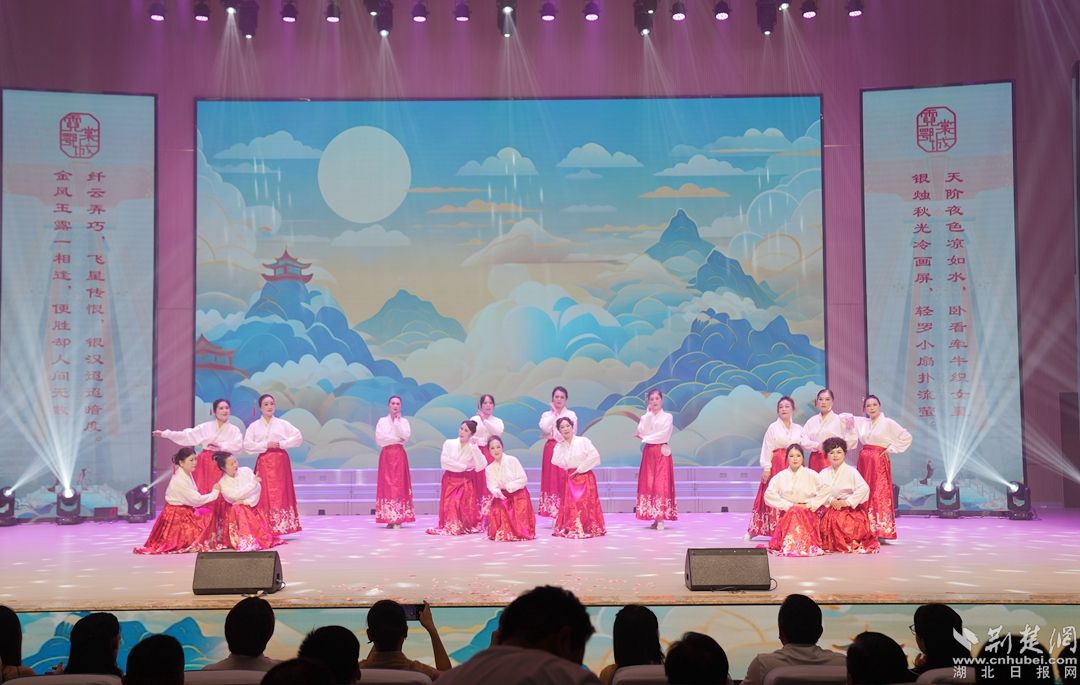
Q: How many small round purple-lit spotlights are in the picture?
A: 12